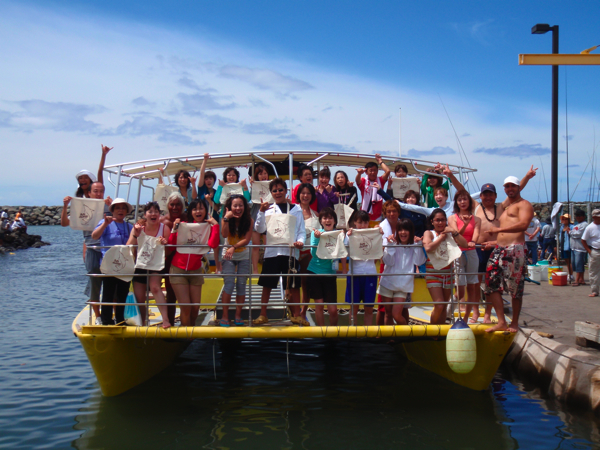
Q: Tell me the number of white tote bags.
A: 14